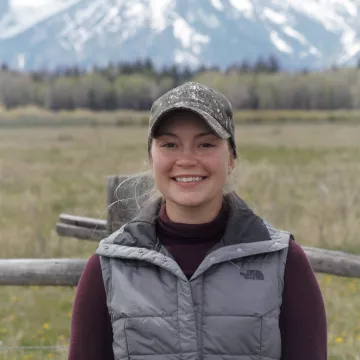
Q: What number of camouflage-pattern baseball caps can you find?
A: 1